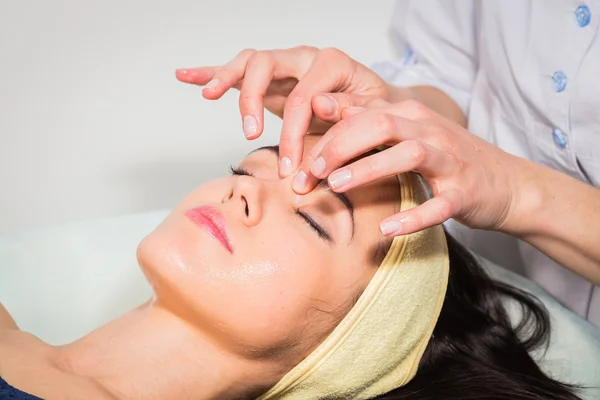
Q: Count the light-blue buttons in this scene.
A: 3